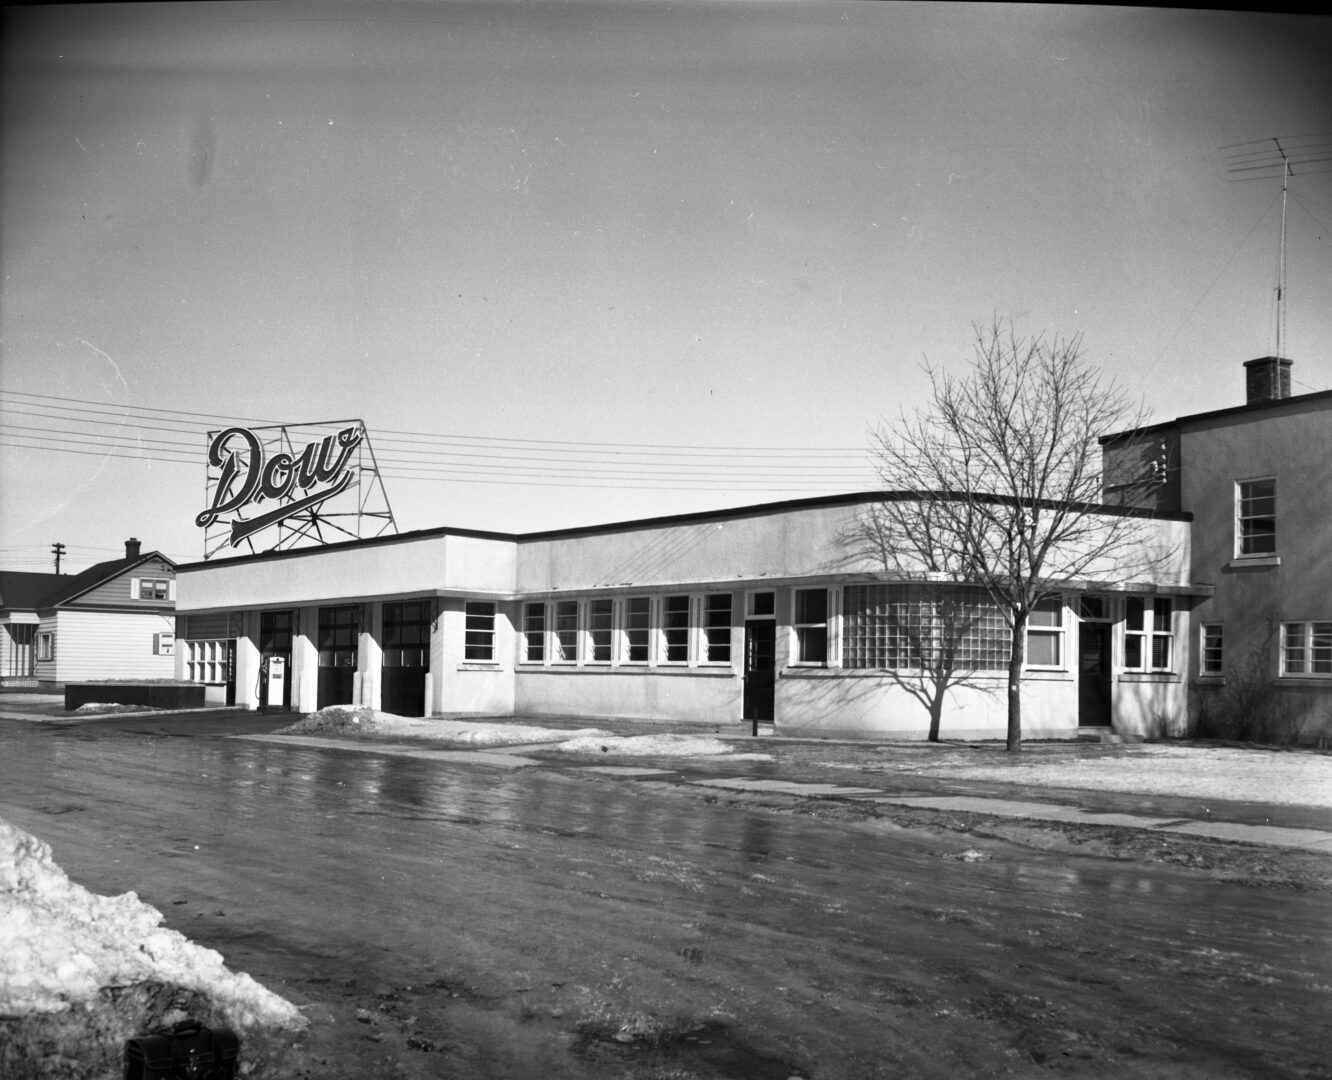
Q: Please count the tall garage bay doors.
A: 3